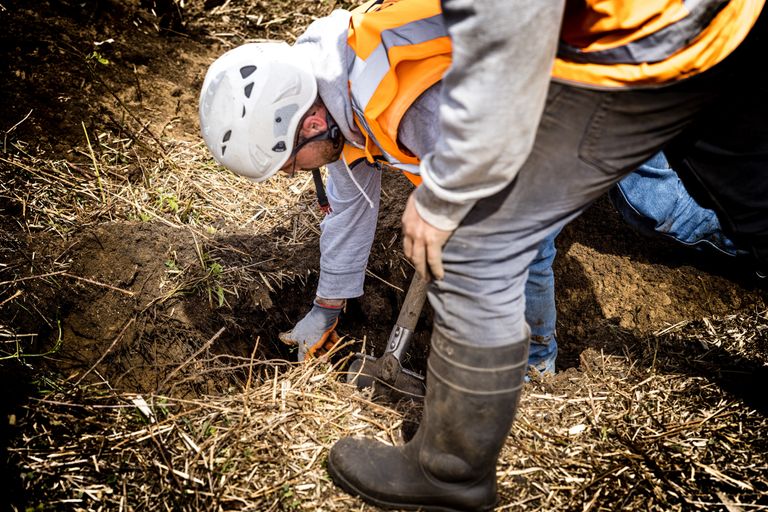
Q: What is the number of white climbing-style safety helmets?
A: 1